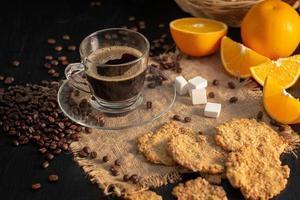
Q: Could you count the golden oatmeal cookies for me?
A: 6